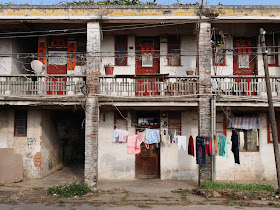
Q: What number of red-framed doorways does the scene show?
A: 3